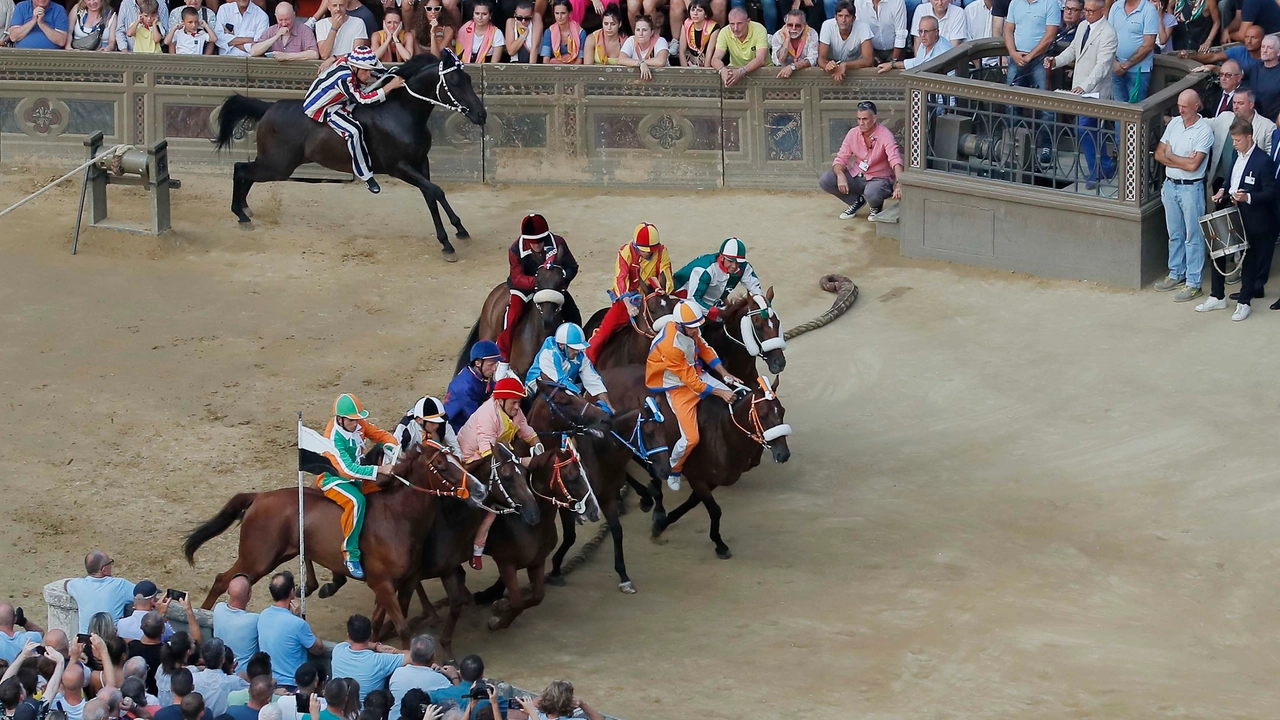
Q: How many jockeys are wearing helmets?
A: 10